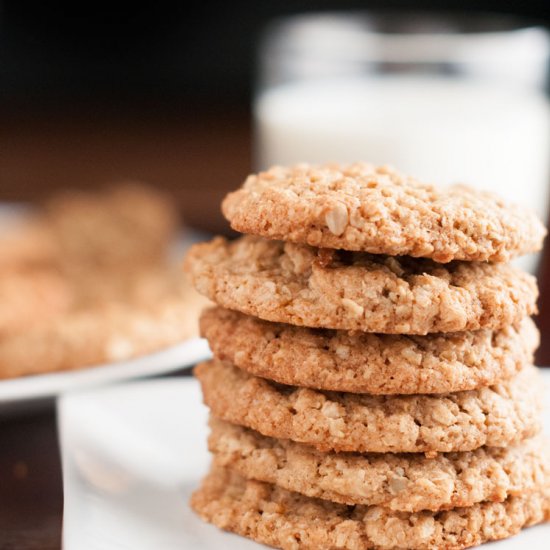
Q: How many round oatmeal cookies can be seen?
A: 6